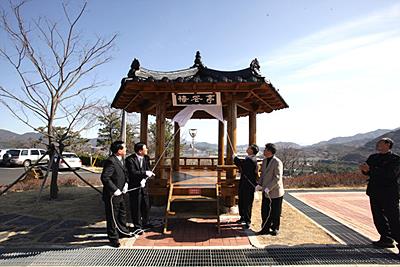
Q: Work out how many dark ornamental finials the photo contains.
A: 3